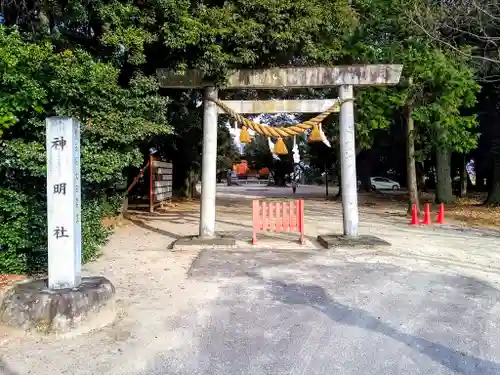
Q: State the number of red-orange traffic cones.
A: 3